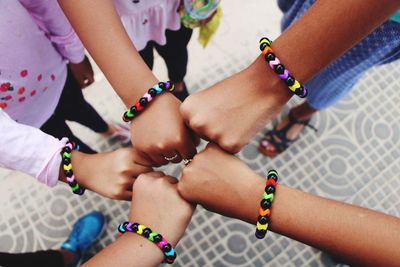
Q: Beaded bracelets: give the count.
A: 5